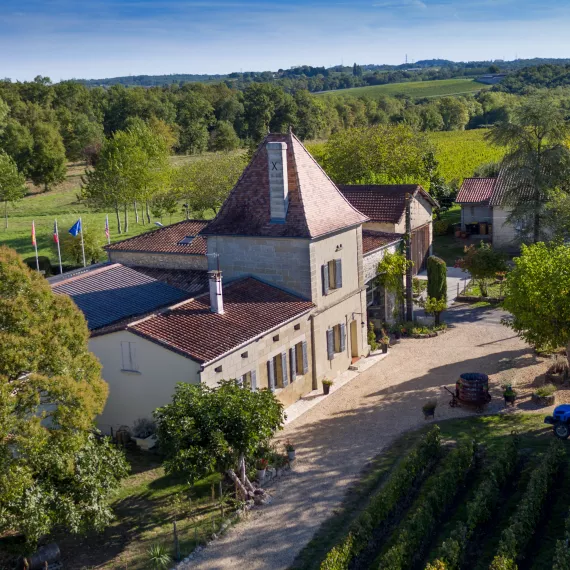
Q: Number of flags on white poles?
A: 4